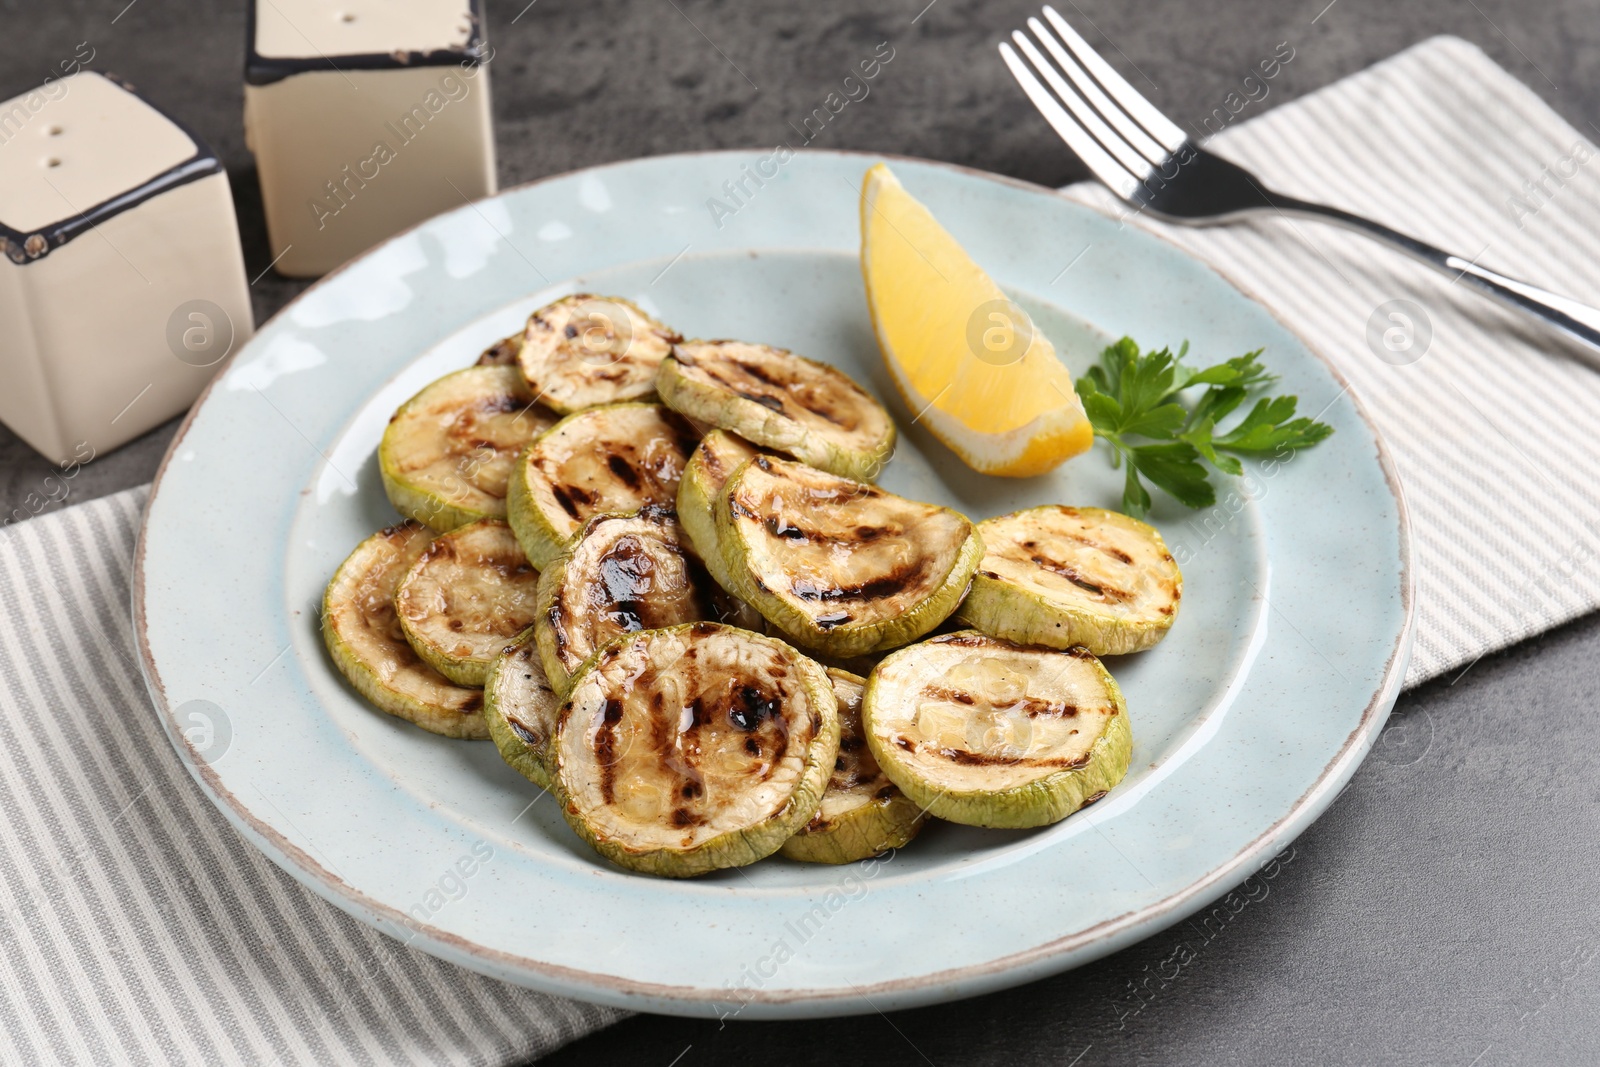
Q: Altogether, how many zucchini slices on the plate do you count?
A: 15